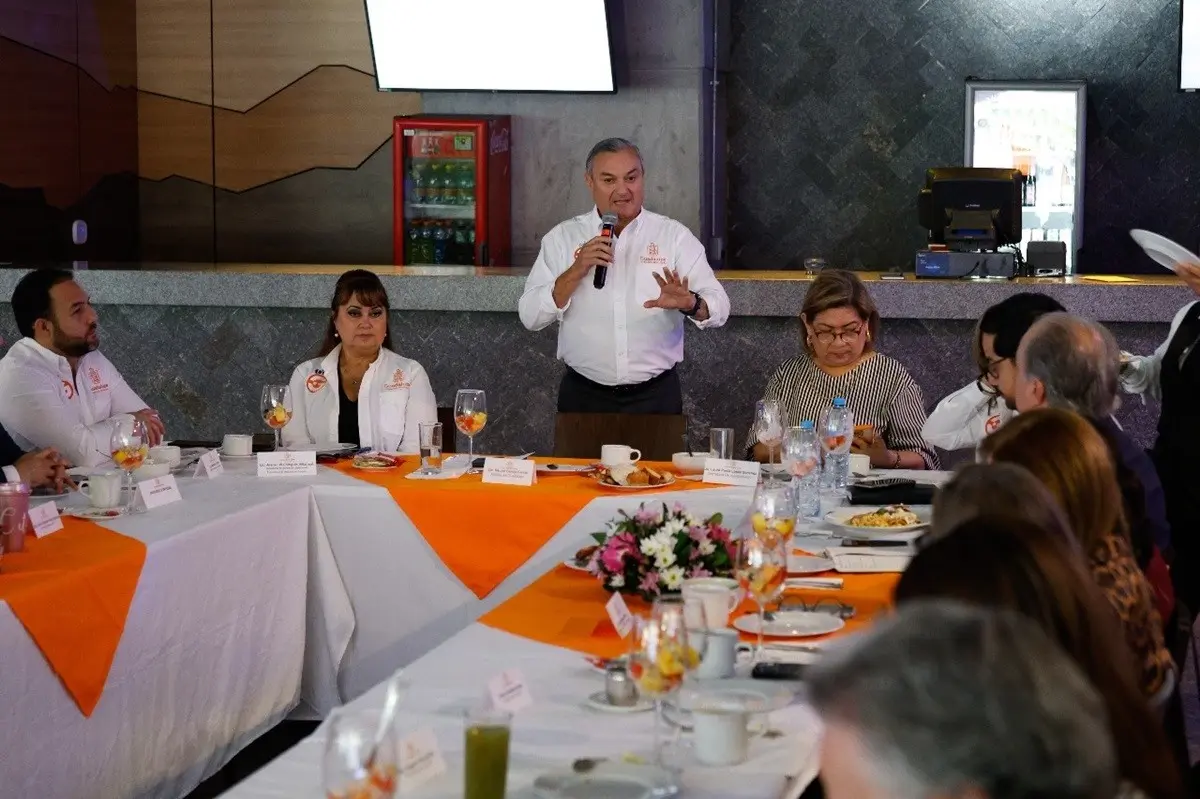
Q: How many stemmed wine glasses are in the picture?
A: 11